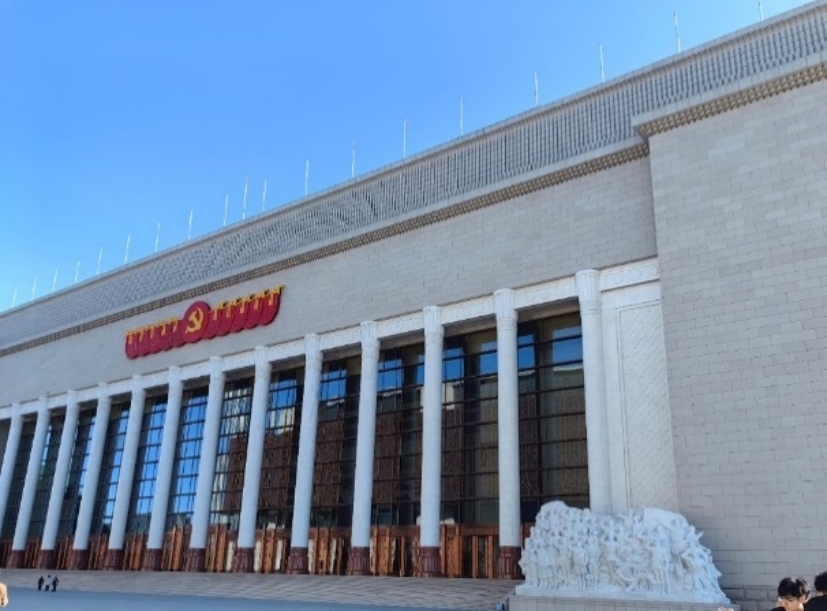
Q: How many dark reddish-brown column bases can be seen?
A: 11